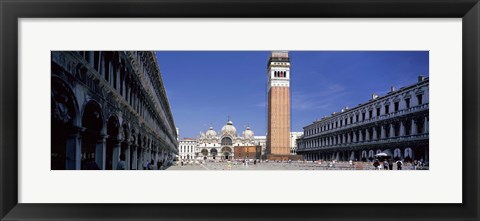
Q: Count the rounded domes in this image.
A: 3